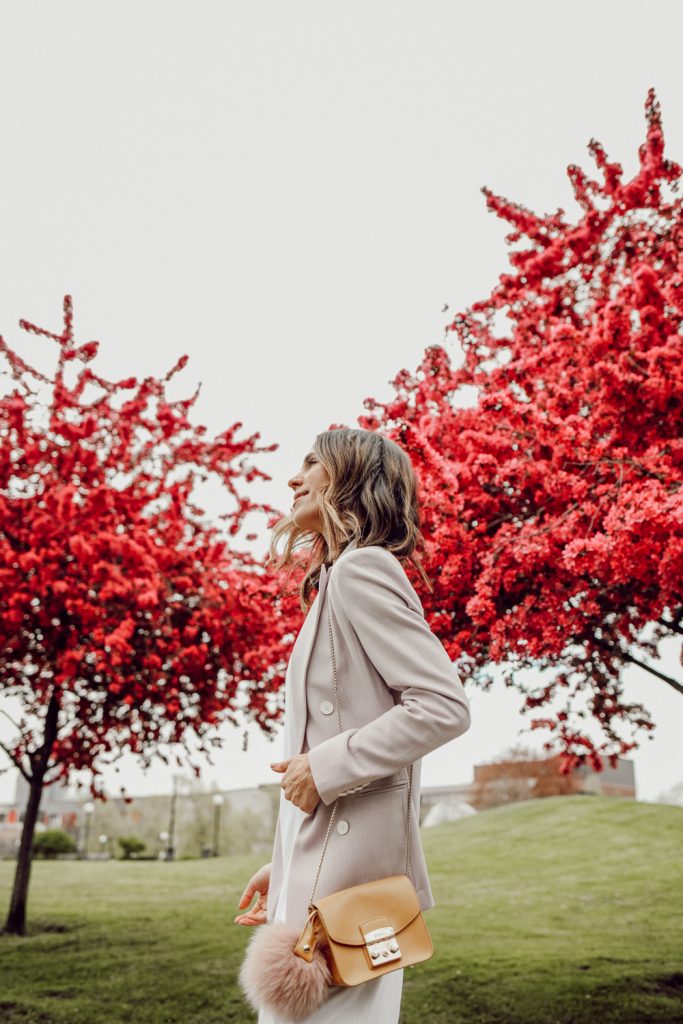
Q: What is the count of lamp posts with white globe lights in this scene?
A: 4